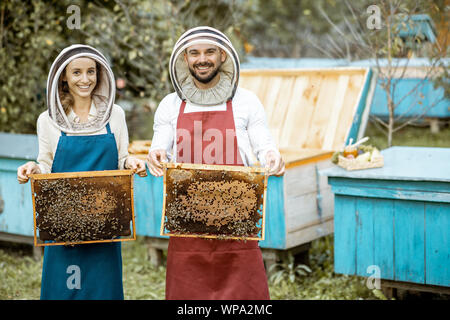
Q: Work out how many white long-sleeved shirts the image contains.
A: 2